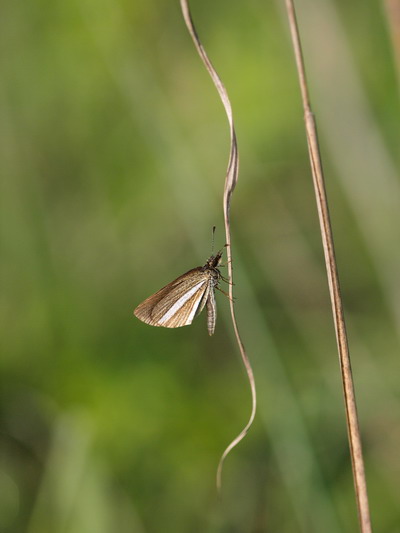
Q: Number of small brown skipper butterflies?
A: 1